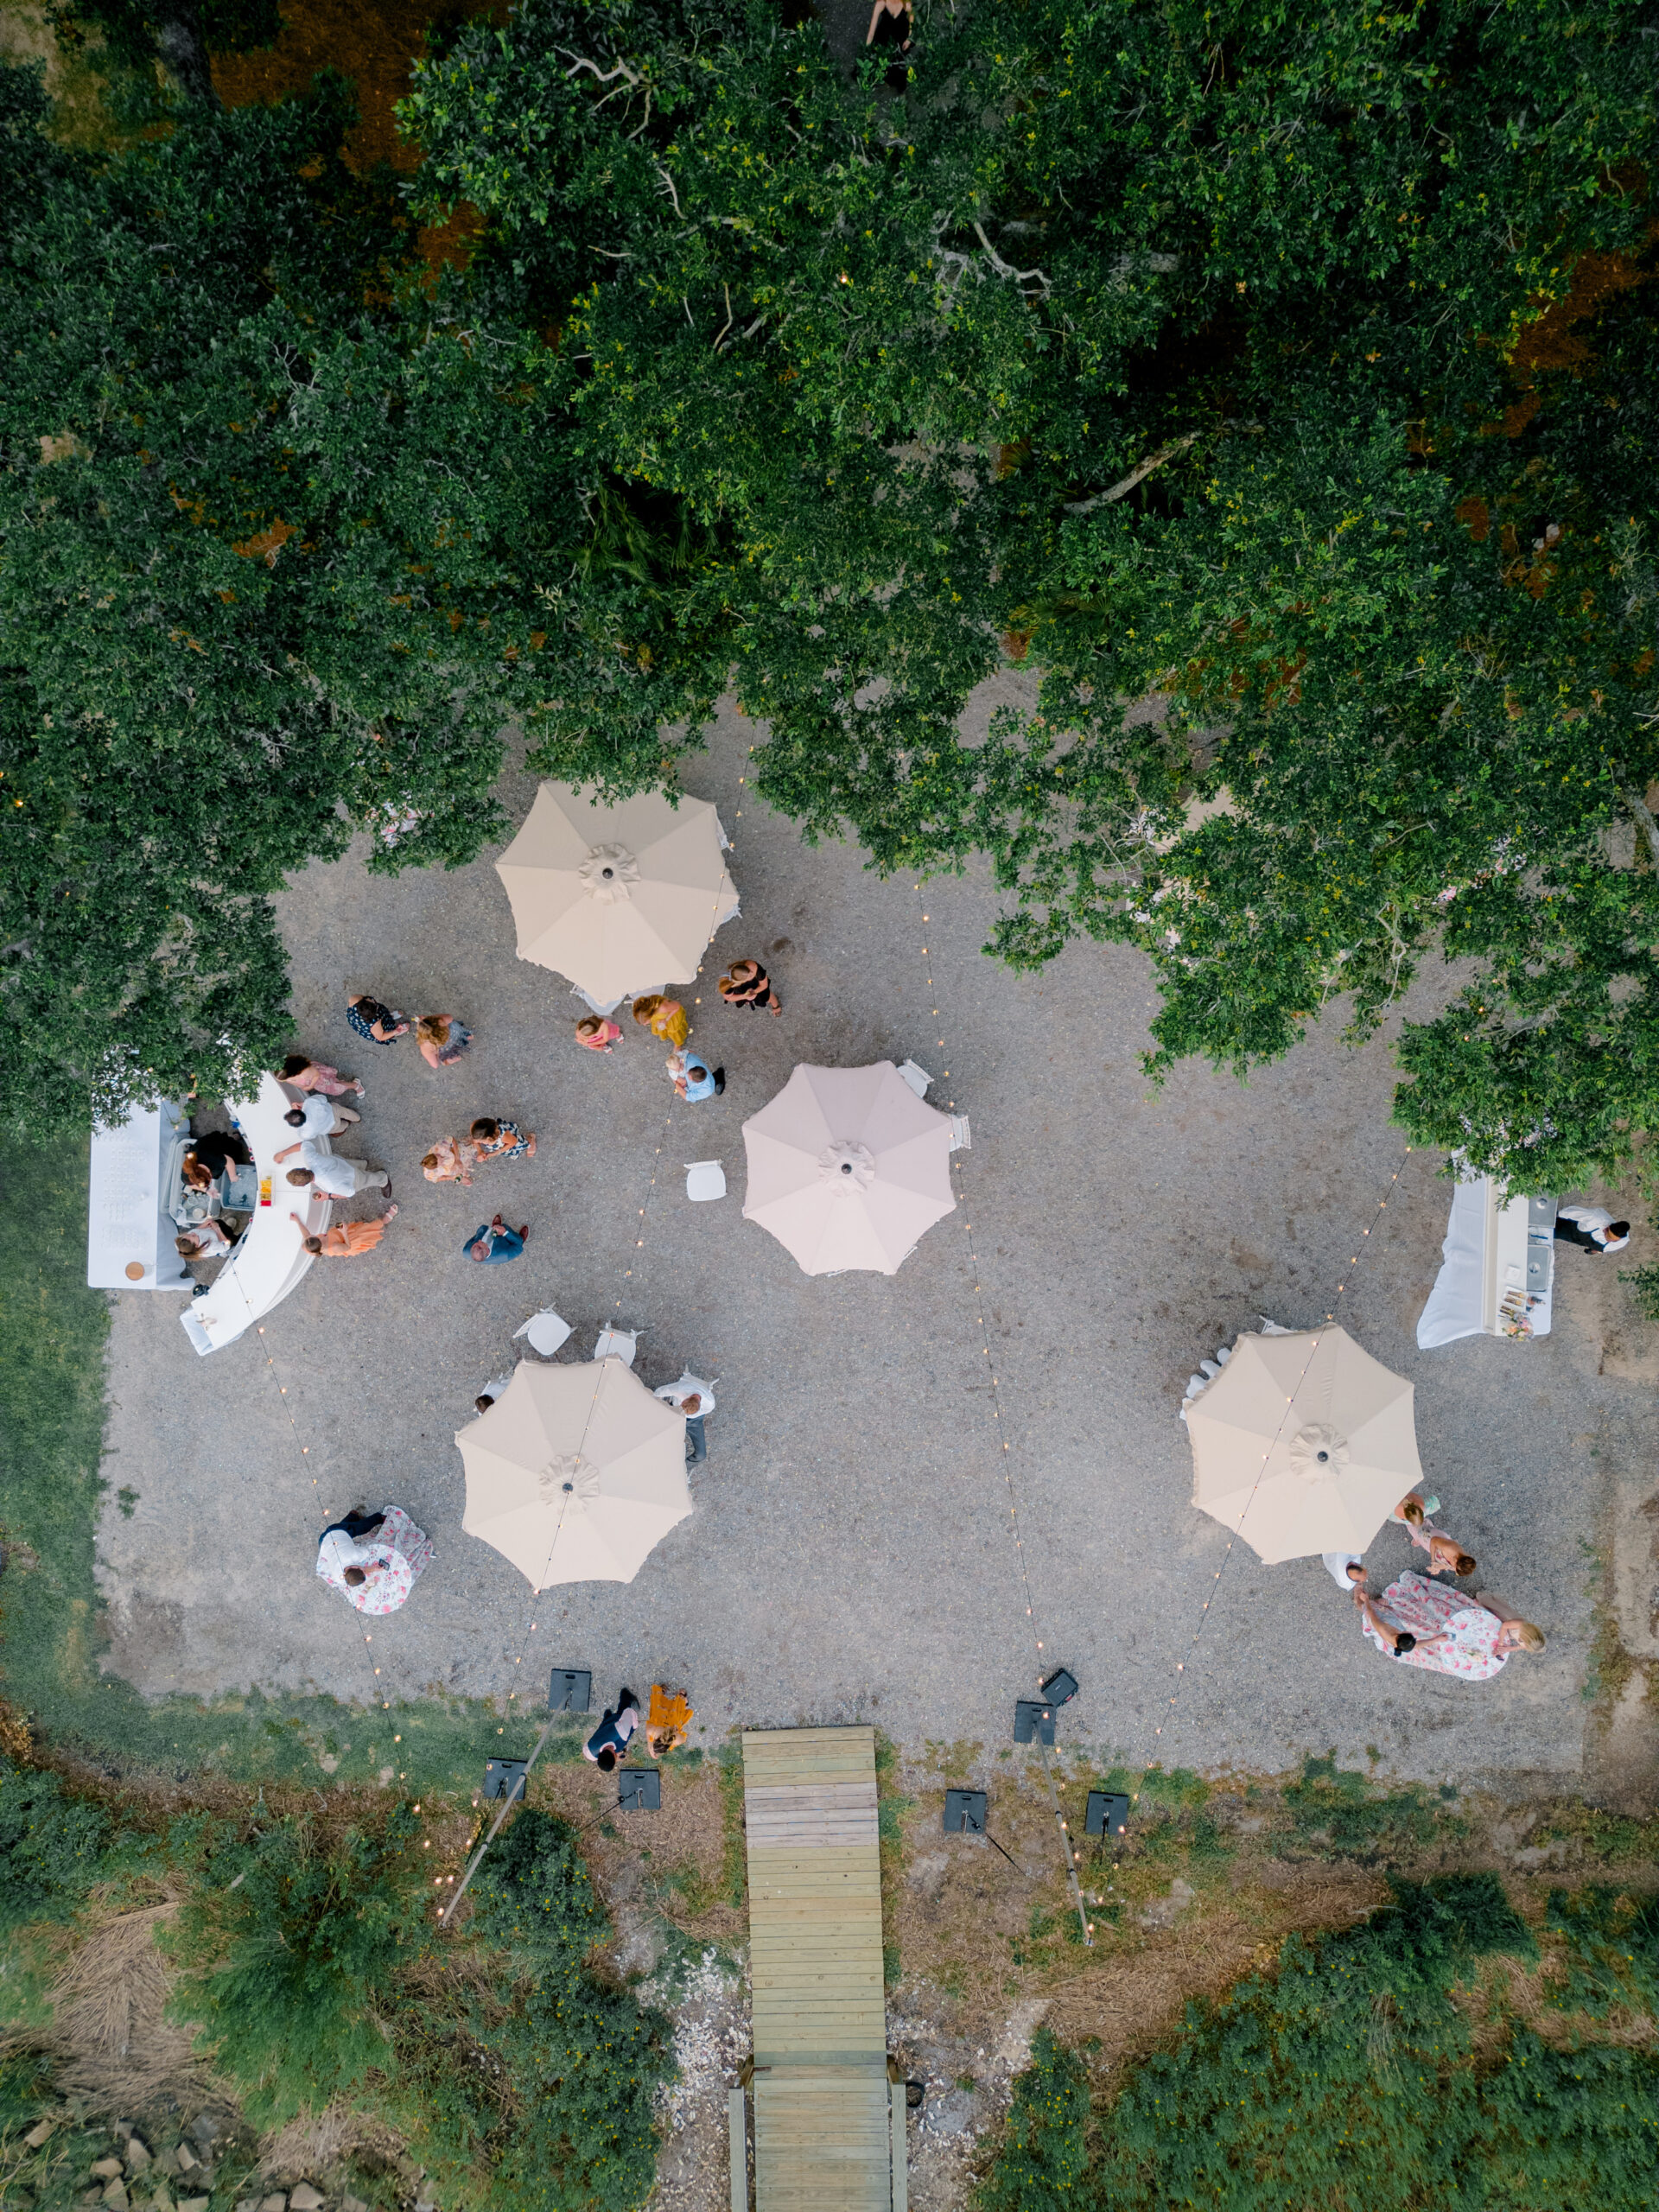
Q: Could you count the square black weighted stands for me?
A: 6